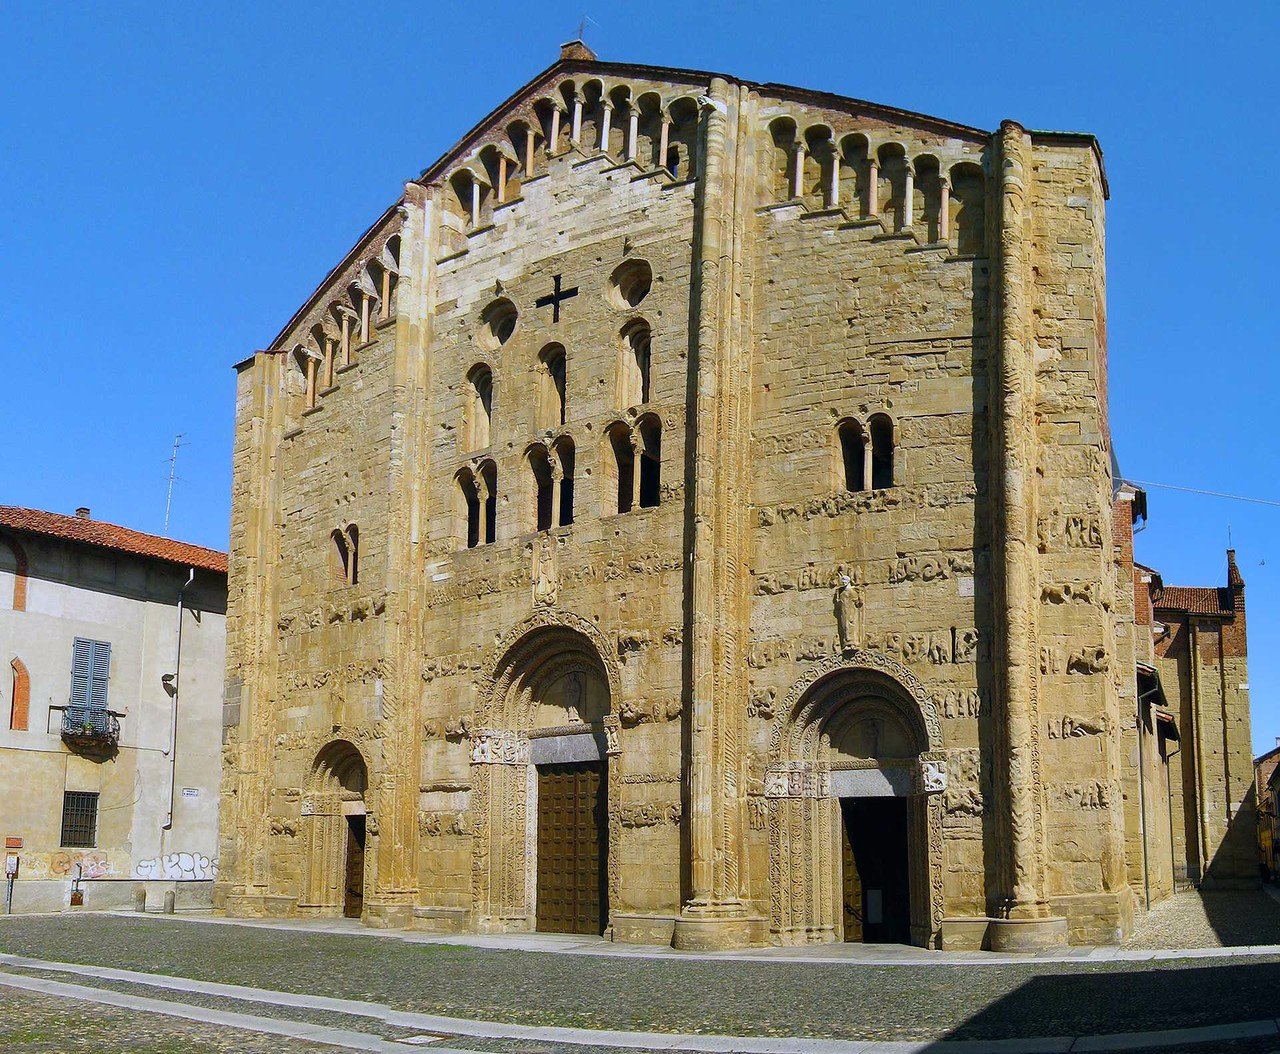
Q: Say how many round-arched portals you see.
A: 3